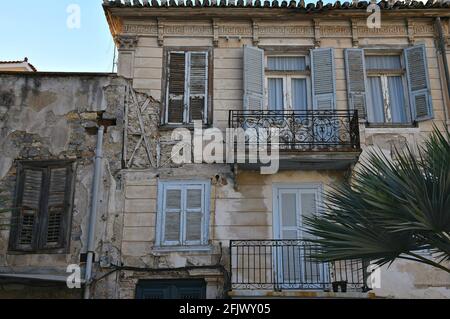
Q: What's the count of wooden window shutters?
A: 12